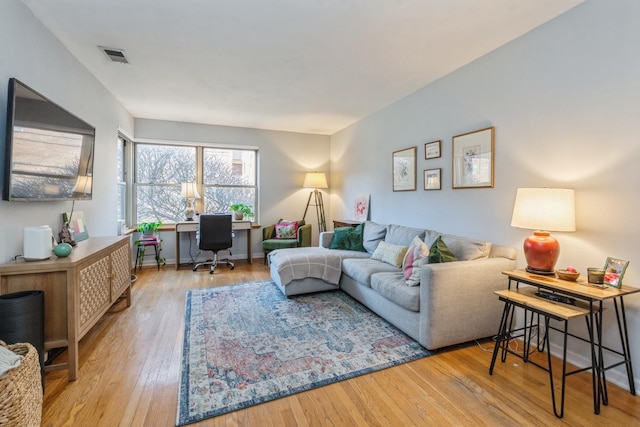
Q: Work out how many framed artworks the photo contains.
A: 4